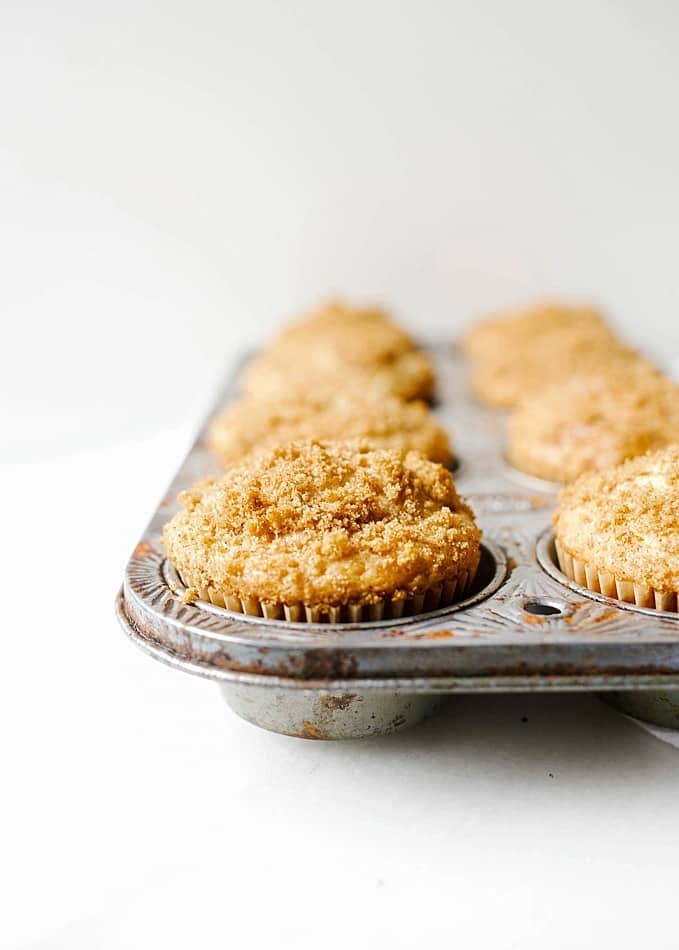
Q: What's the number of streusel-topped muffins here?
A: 8